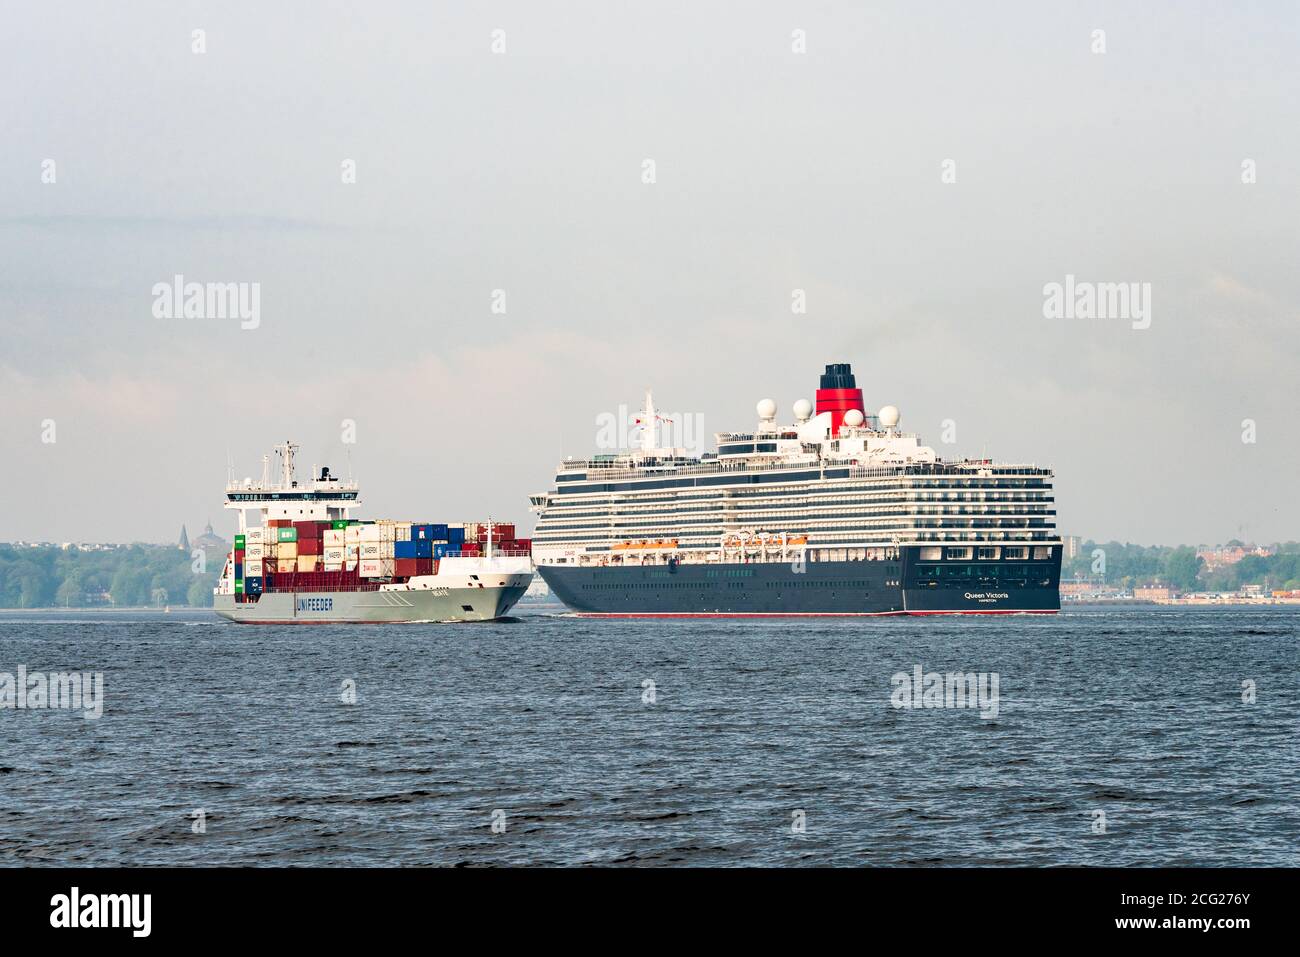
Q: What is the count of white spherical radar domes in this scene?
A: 4